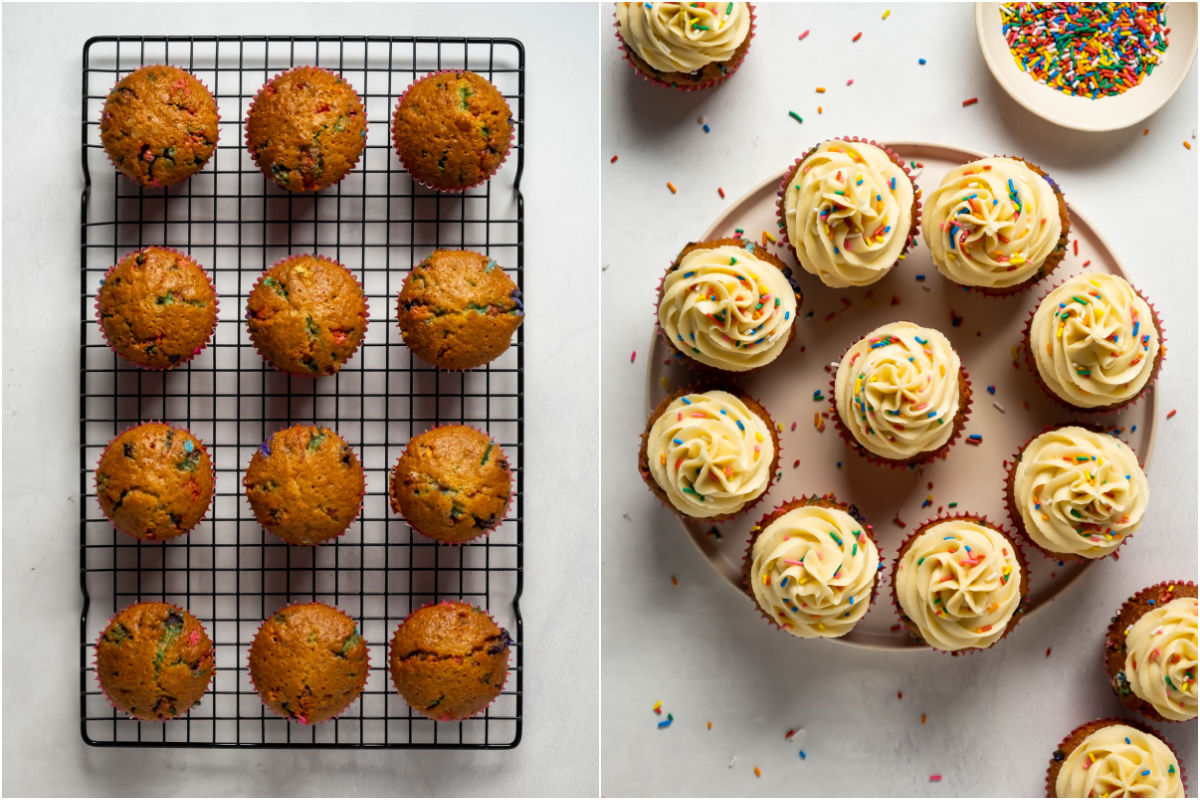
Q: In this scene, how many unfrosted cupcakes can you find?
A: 12